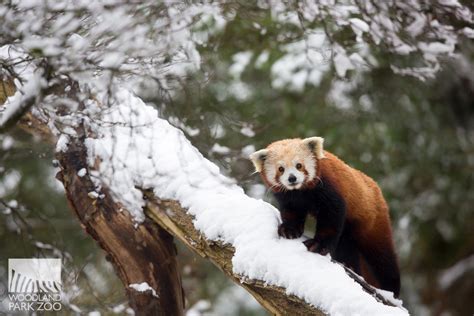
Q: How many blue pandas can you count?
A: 0